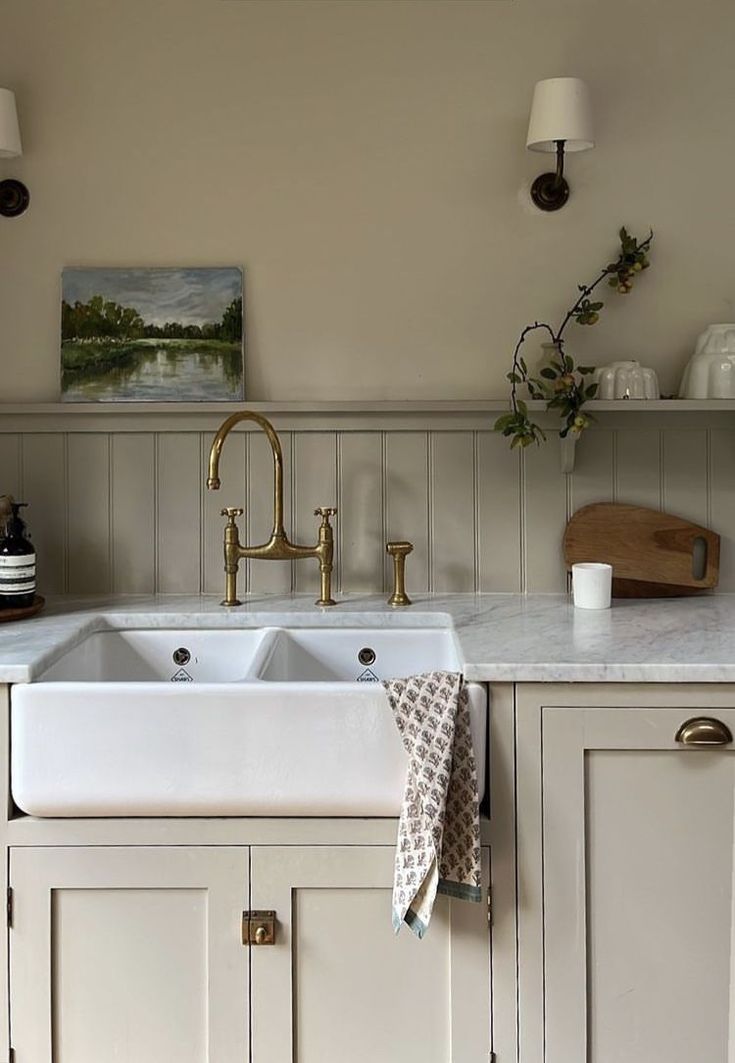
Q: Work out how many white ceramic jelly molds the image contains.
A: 2